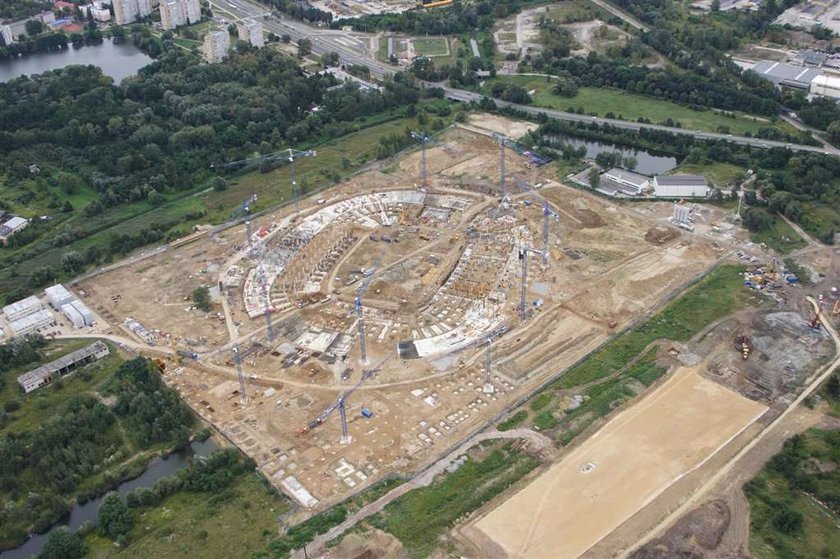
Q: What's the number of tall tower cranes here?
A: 11